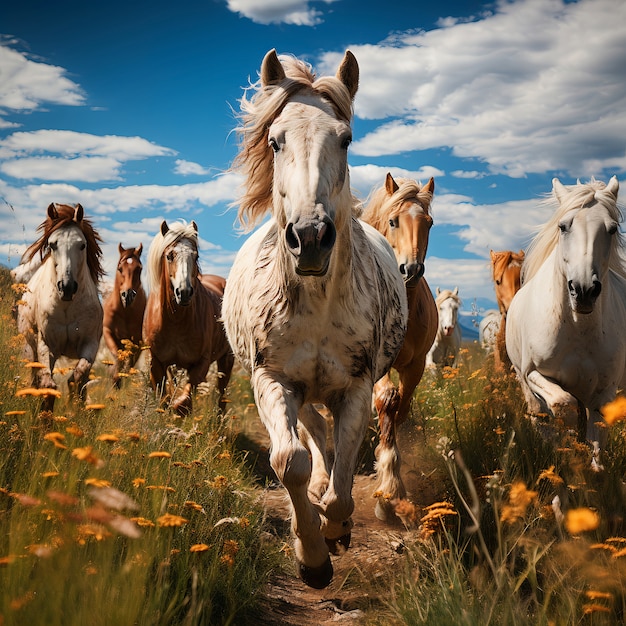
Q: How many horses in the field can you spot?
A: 9